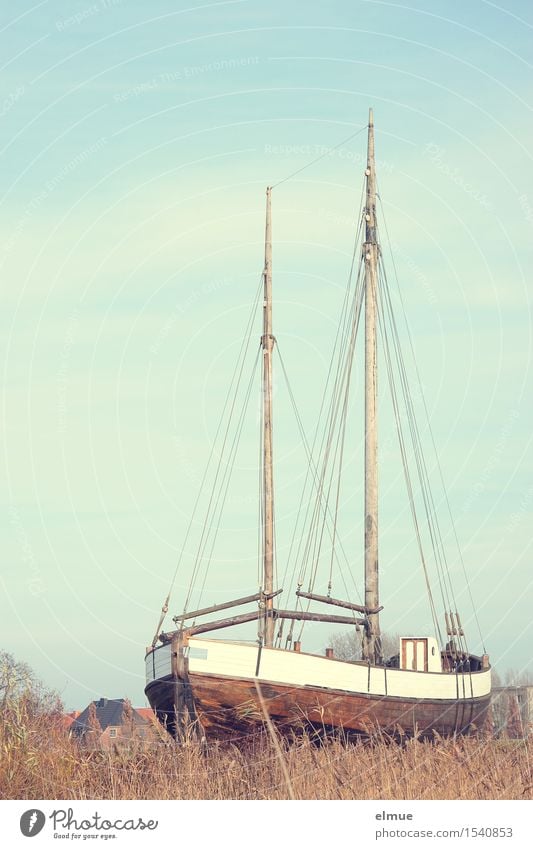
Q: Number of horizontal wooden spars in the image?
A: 4